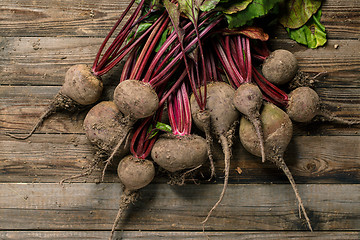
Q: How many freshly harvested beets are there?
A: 11